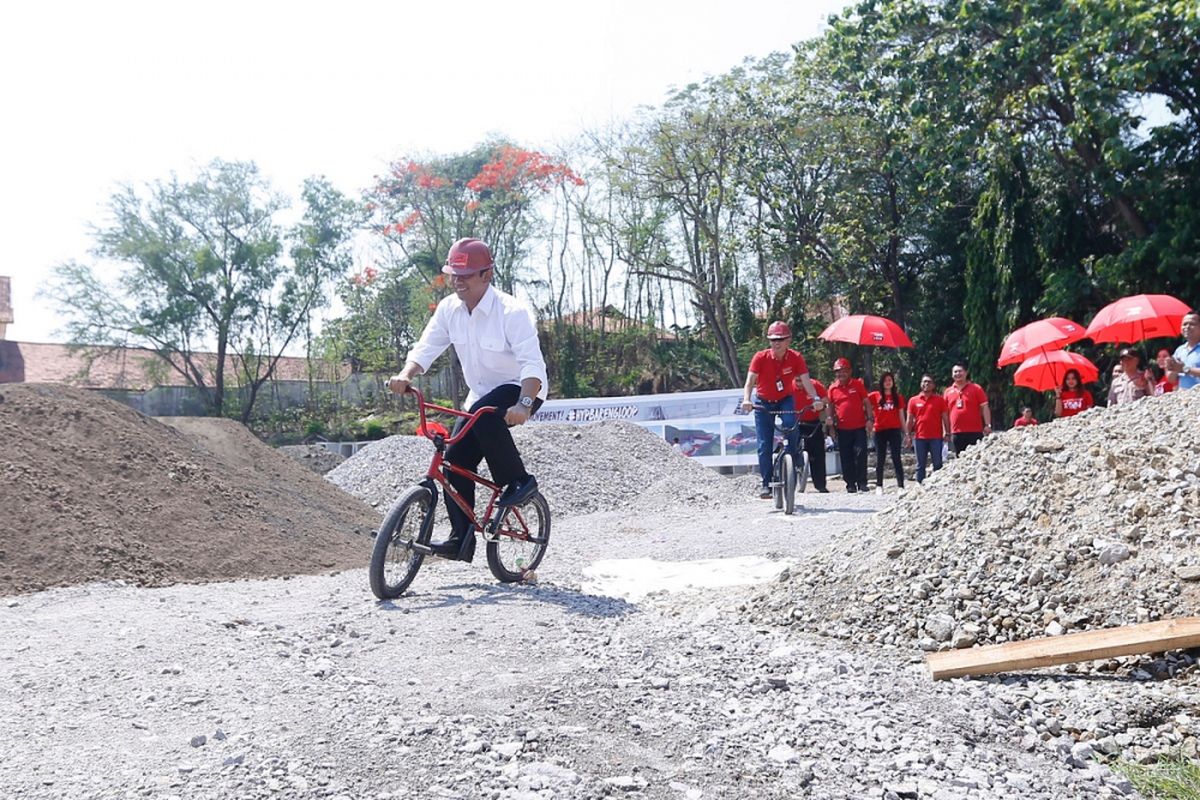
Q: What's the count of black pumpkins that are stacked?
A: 0